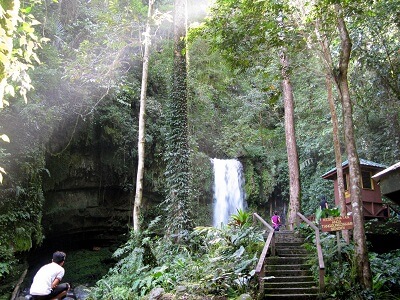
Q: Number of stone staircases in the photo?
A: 1